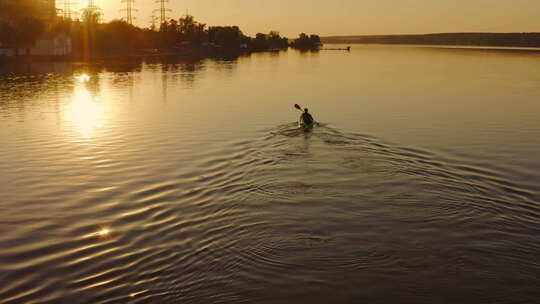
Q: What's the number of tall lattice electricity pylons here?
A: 4